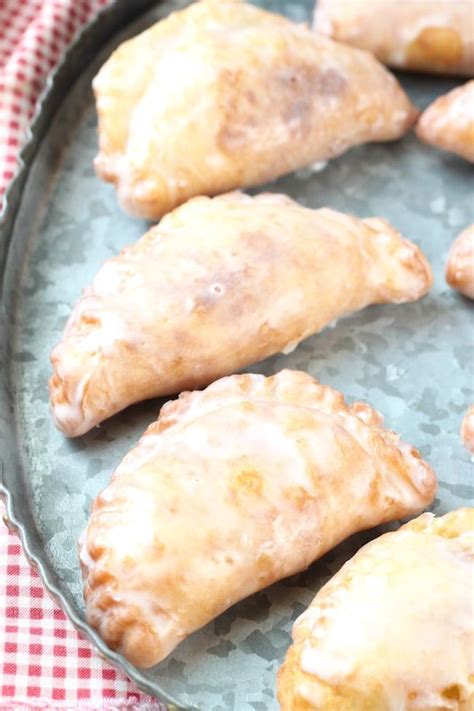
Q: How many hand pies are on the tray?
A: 8